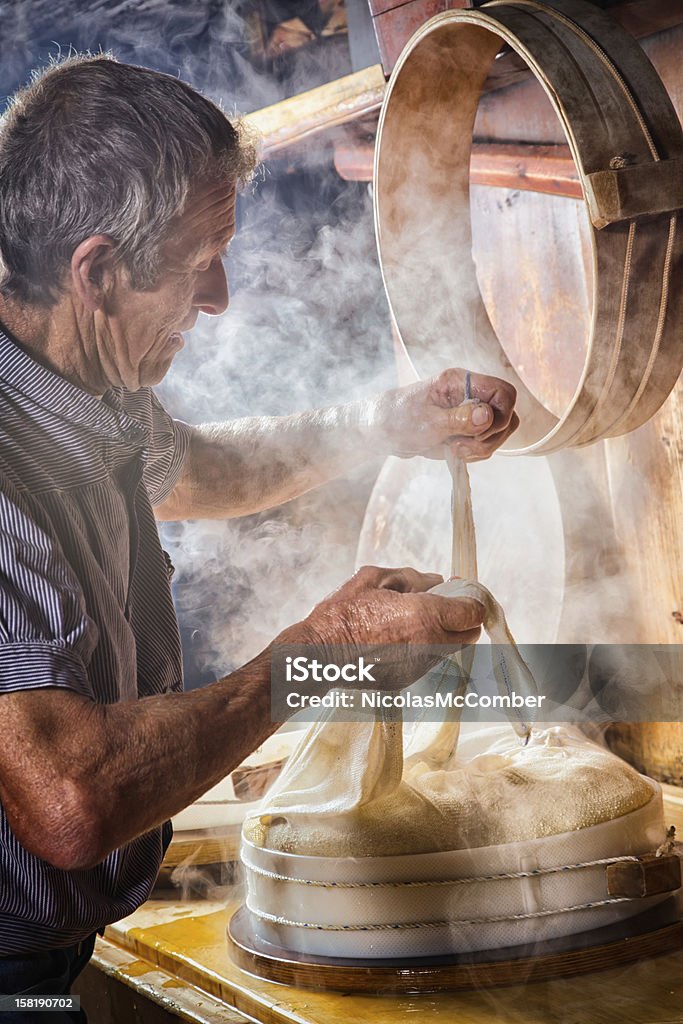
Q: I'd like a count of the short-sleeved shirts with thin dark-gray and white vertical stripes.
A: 1